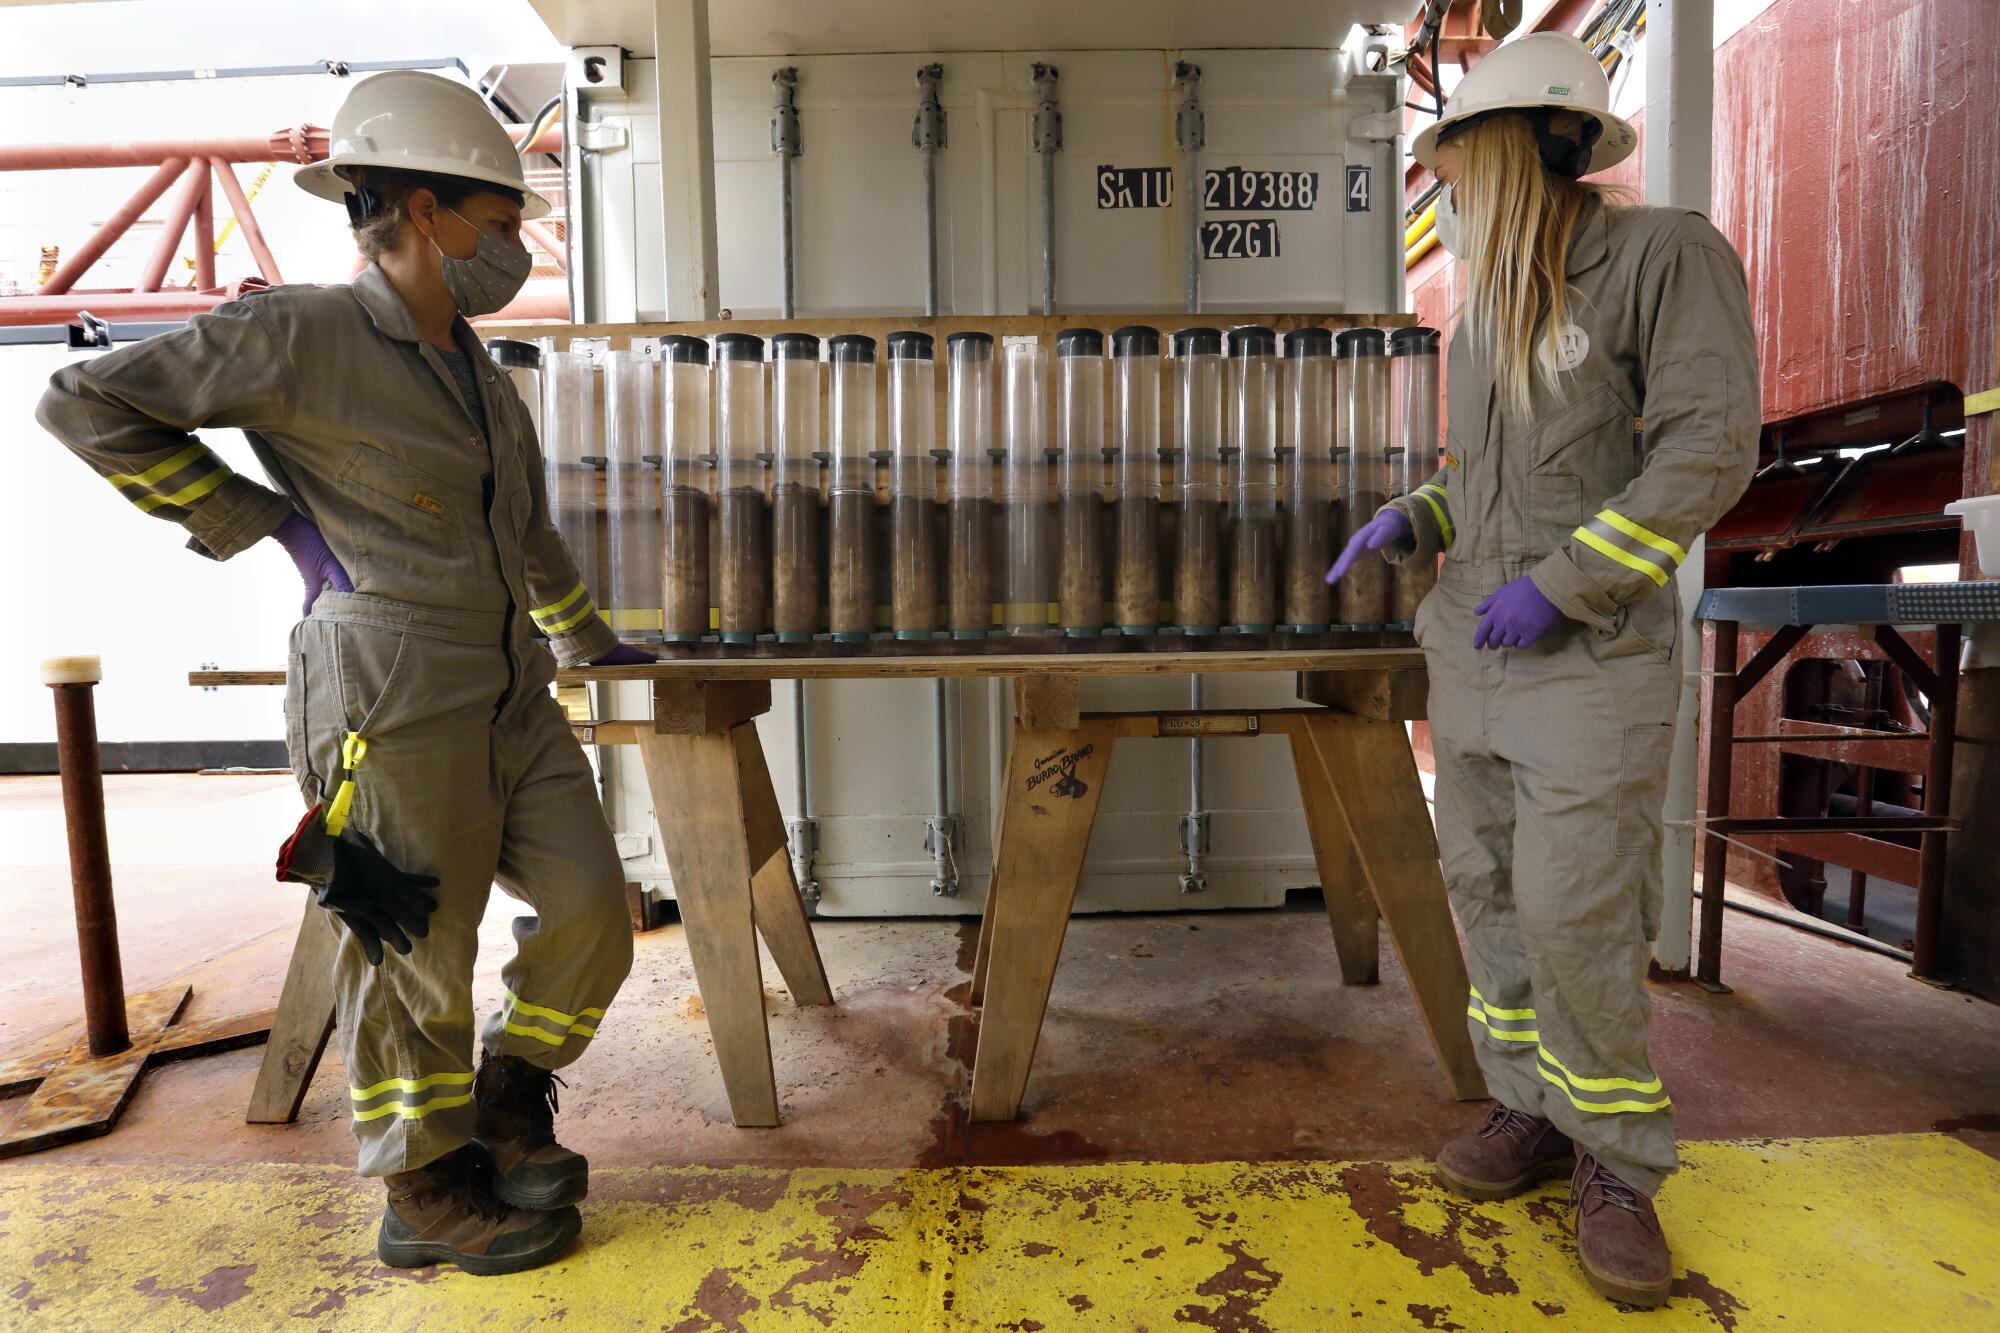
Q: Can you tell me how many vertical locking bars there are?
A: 4